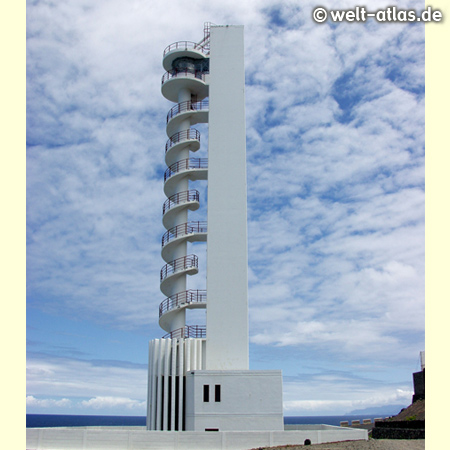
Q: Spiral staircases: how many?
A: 1